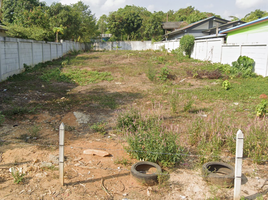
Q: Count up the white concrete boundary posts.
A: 2